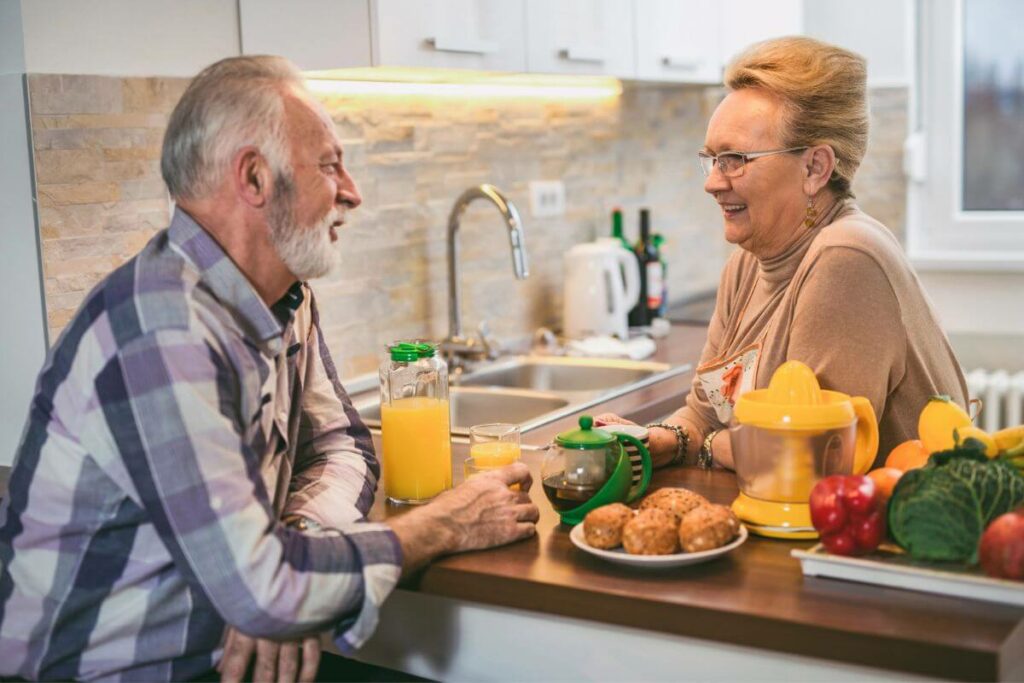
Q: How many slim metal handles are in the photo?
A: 3